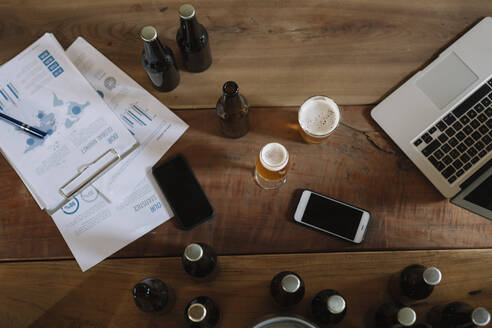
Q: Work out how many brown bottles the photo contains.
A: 11